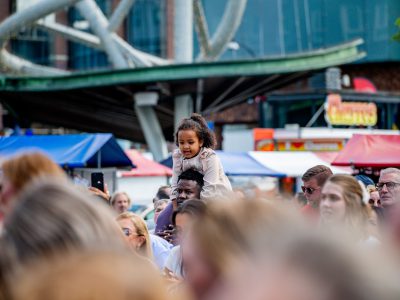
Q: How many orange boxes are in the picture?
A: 1